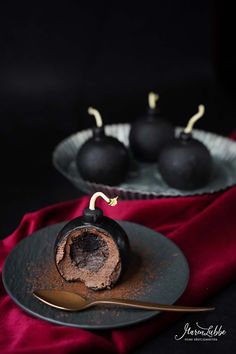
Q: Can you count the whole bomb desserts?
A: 3